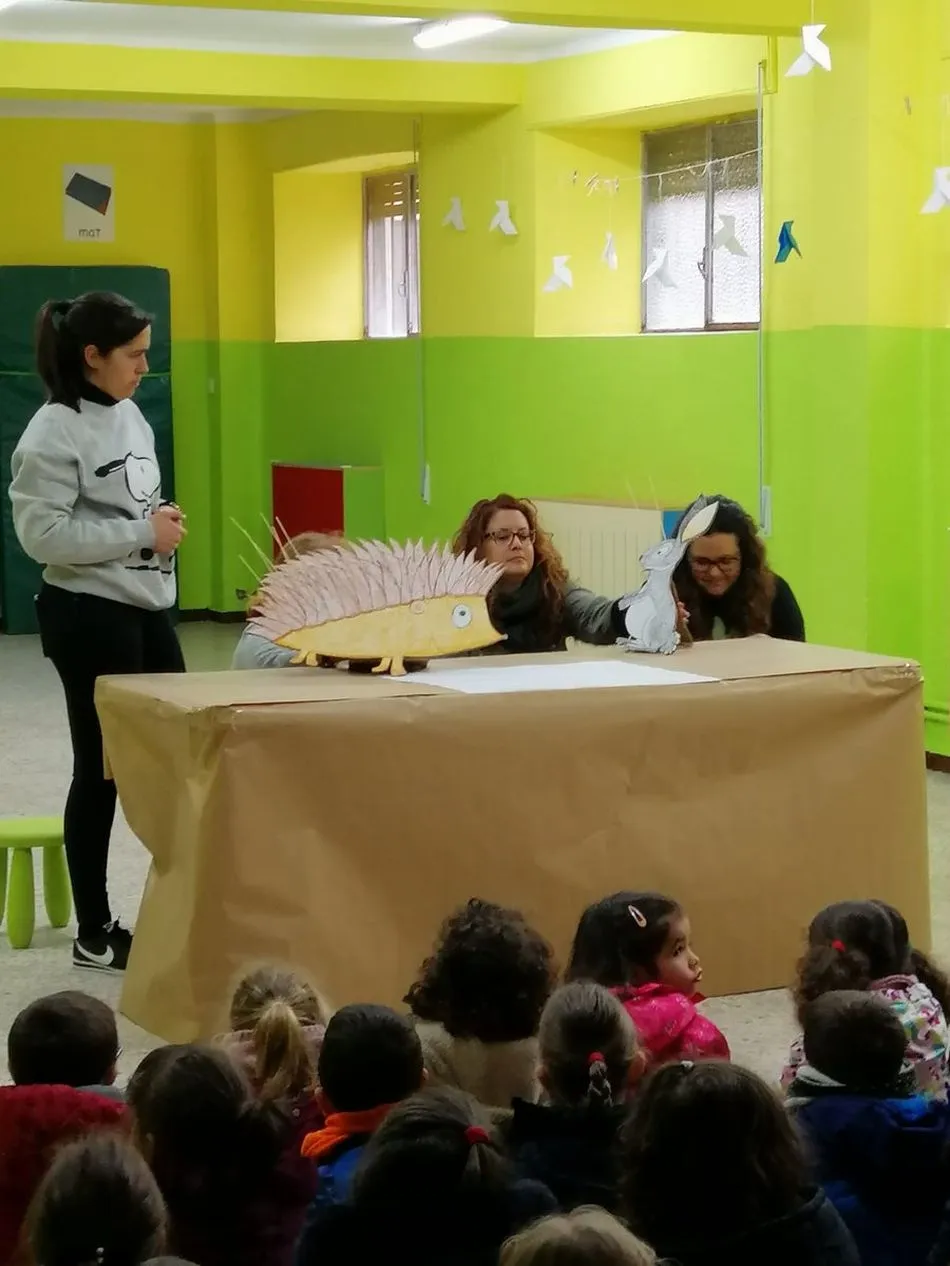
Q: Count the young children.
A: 13